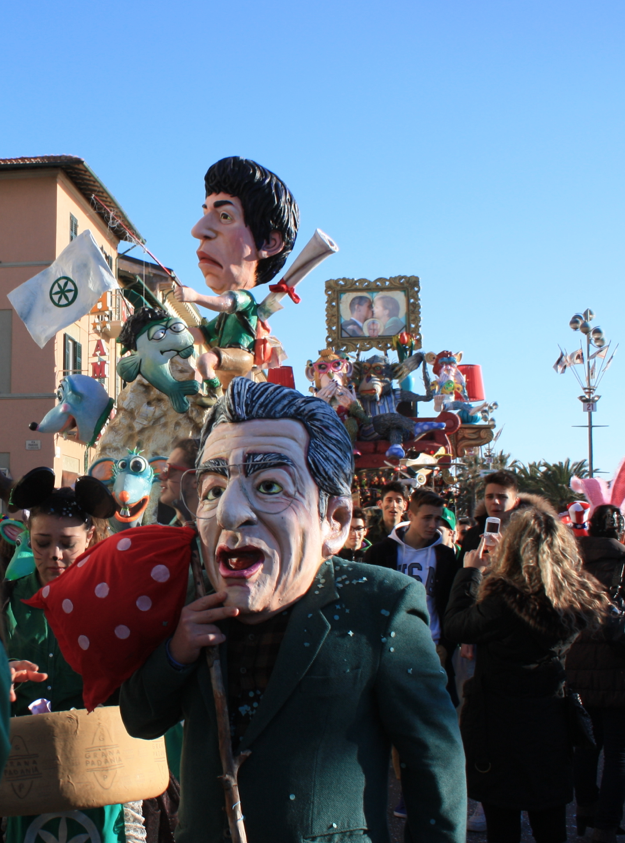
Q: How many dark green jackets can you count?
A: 1